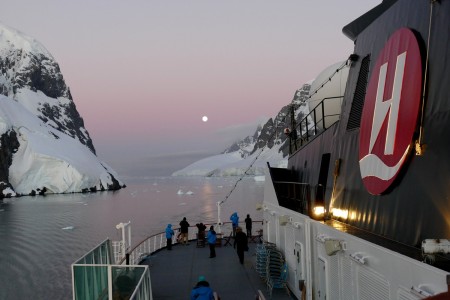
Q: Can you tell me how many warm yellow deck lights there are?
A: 2